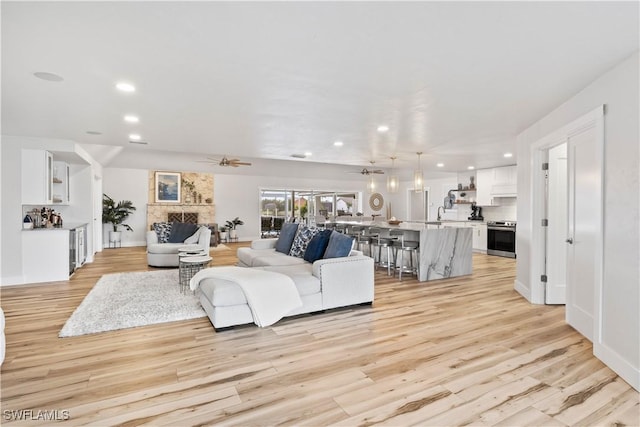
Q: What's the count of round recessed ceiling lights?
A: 9